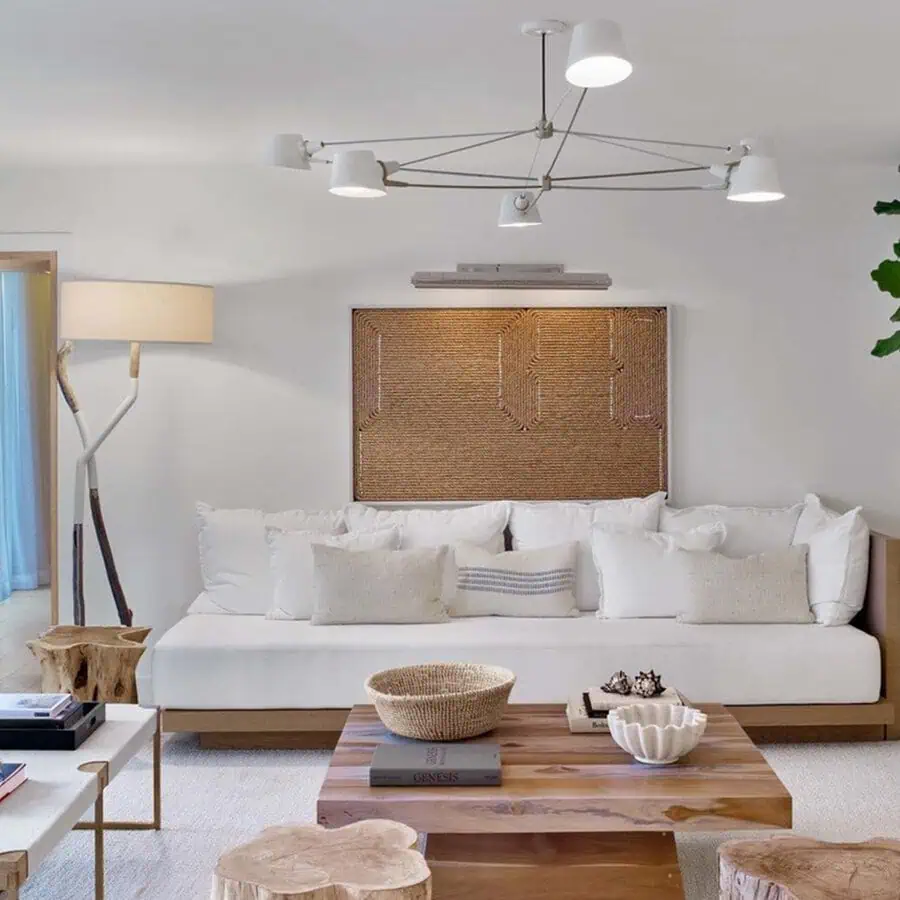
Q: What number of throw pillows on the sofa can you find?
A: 10